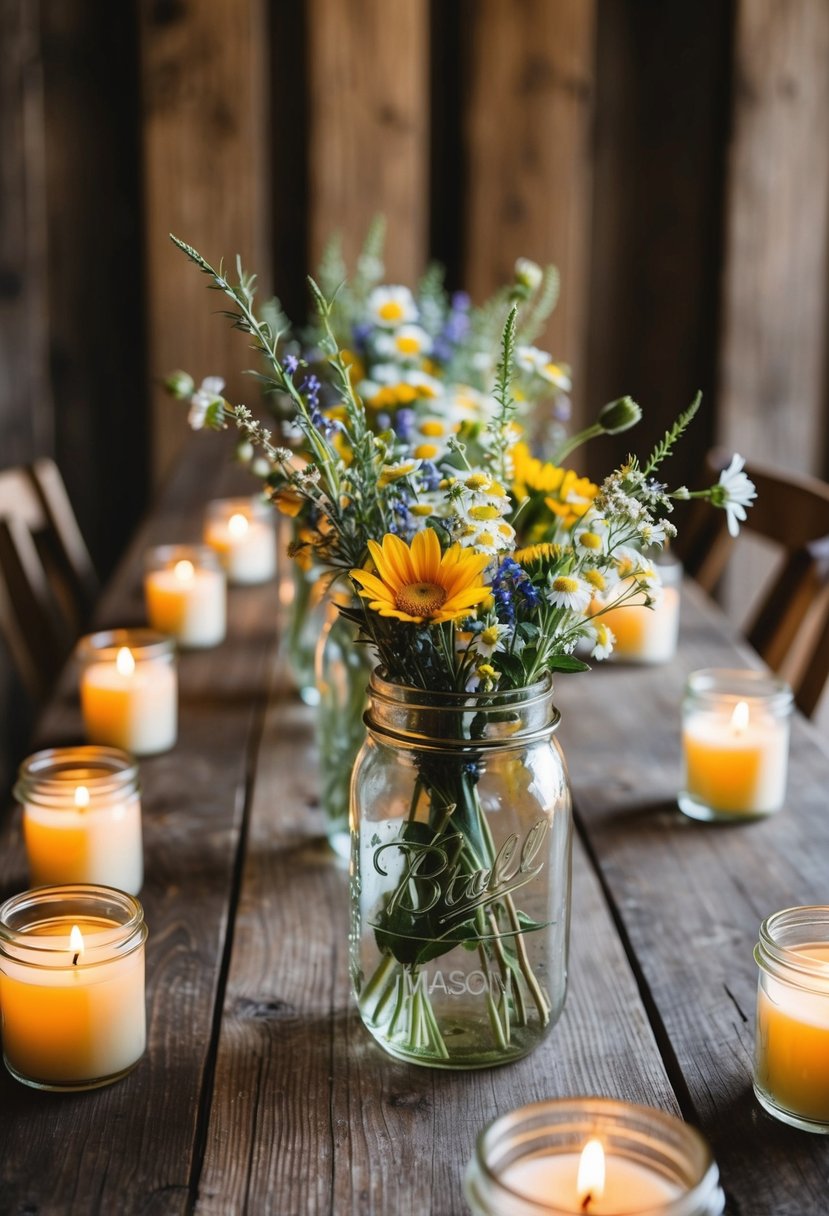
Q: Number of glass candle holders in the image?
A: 9